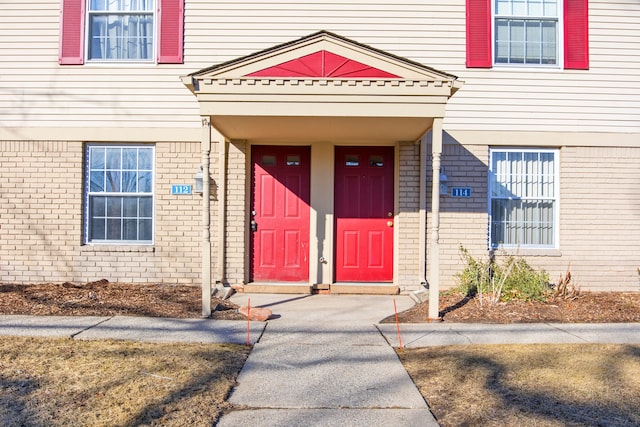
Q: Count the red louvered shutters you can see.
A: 4